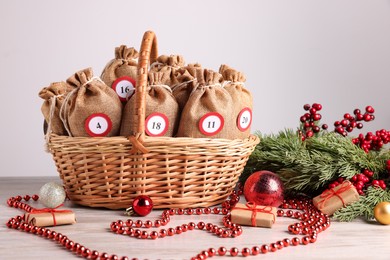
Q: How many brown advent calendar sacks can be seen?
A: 8